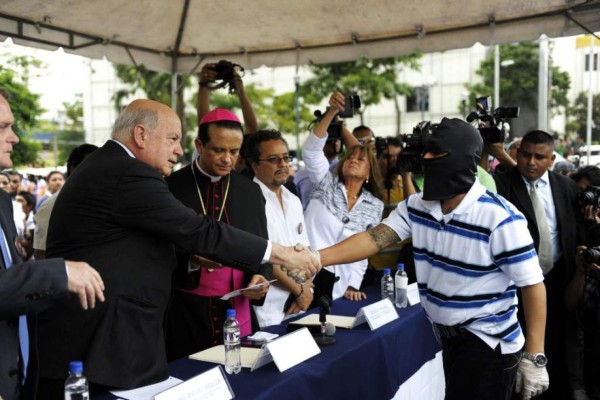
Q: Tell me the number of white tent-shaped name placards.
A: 4